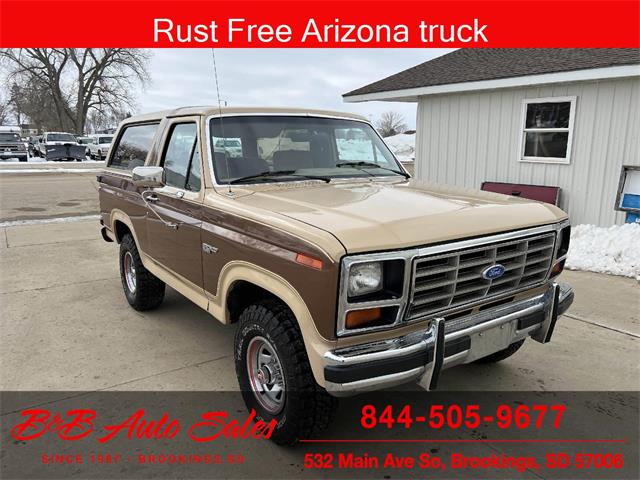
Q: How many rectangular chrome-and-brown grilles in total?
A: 1